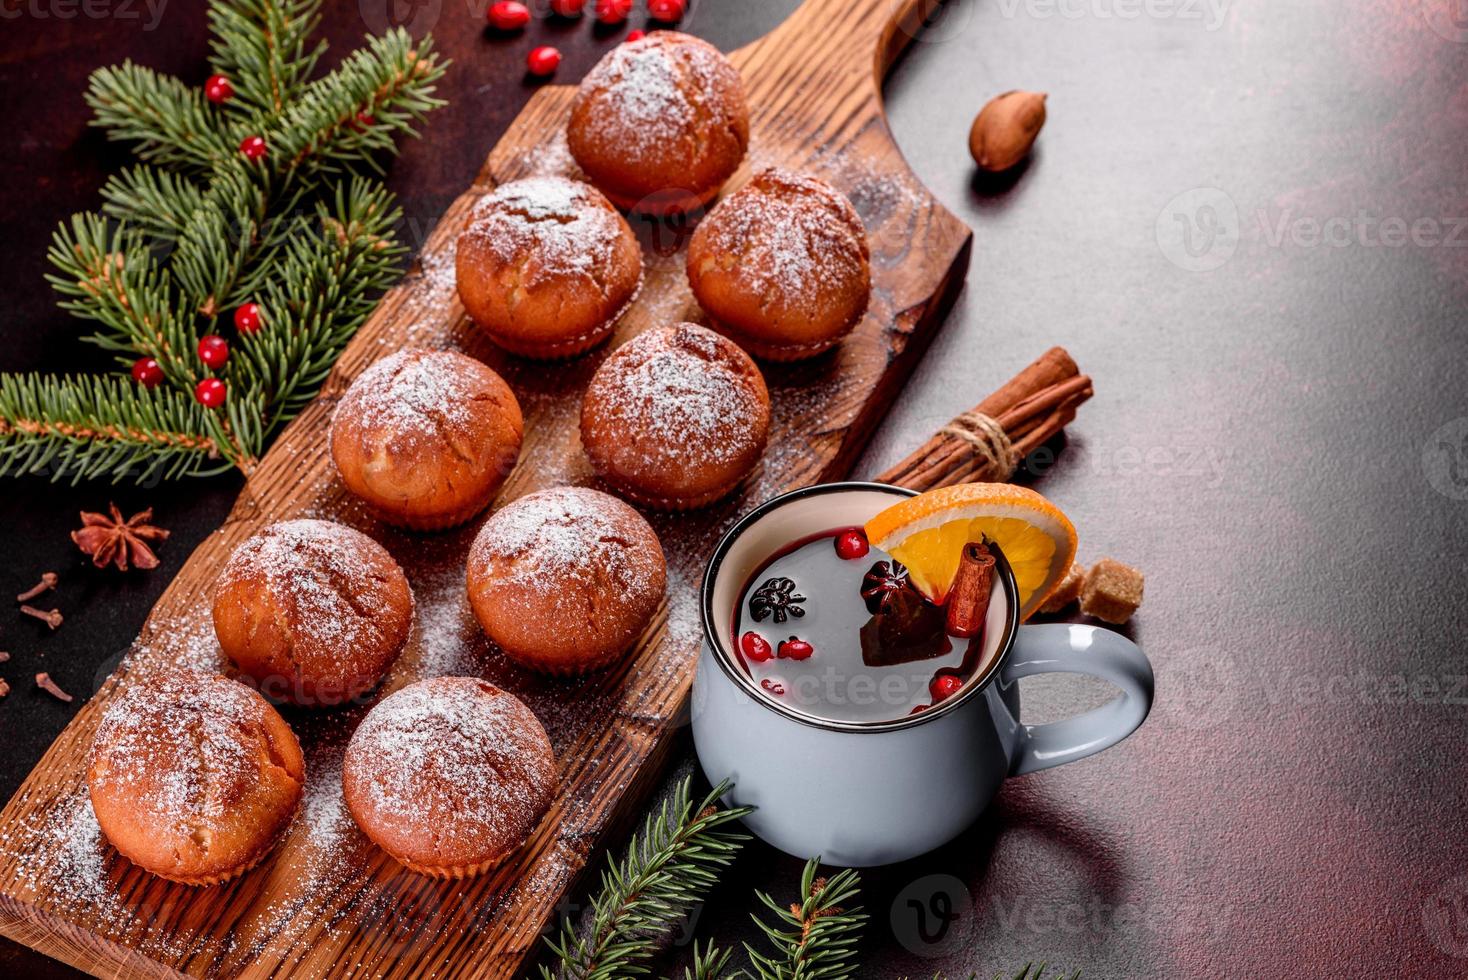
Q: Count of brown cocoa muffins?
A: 9